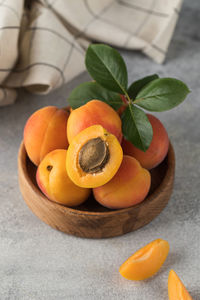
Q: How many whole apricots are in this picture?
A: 5